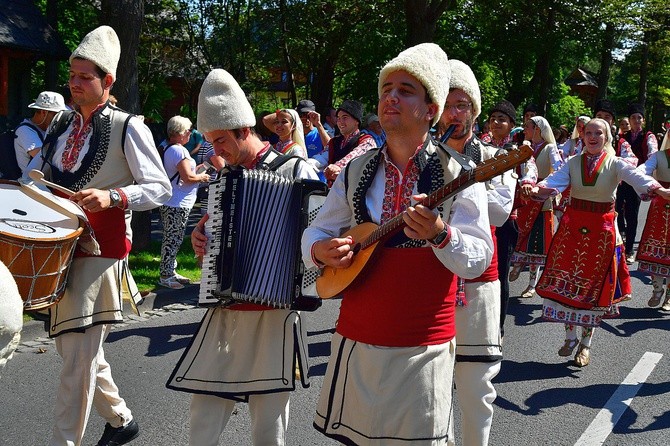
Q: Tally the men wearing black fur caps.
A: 5